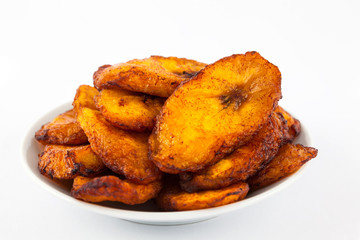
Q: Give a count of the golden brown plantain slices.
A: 12